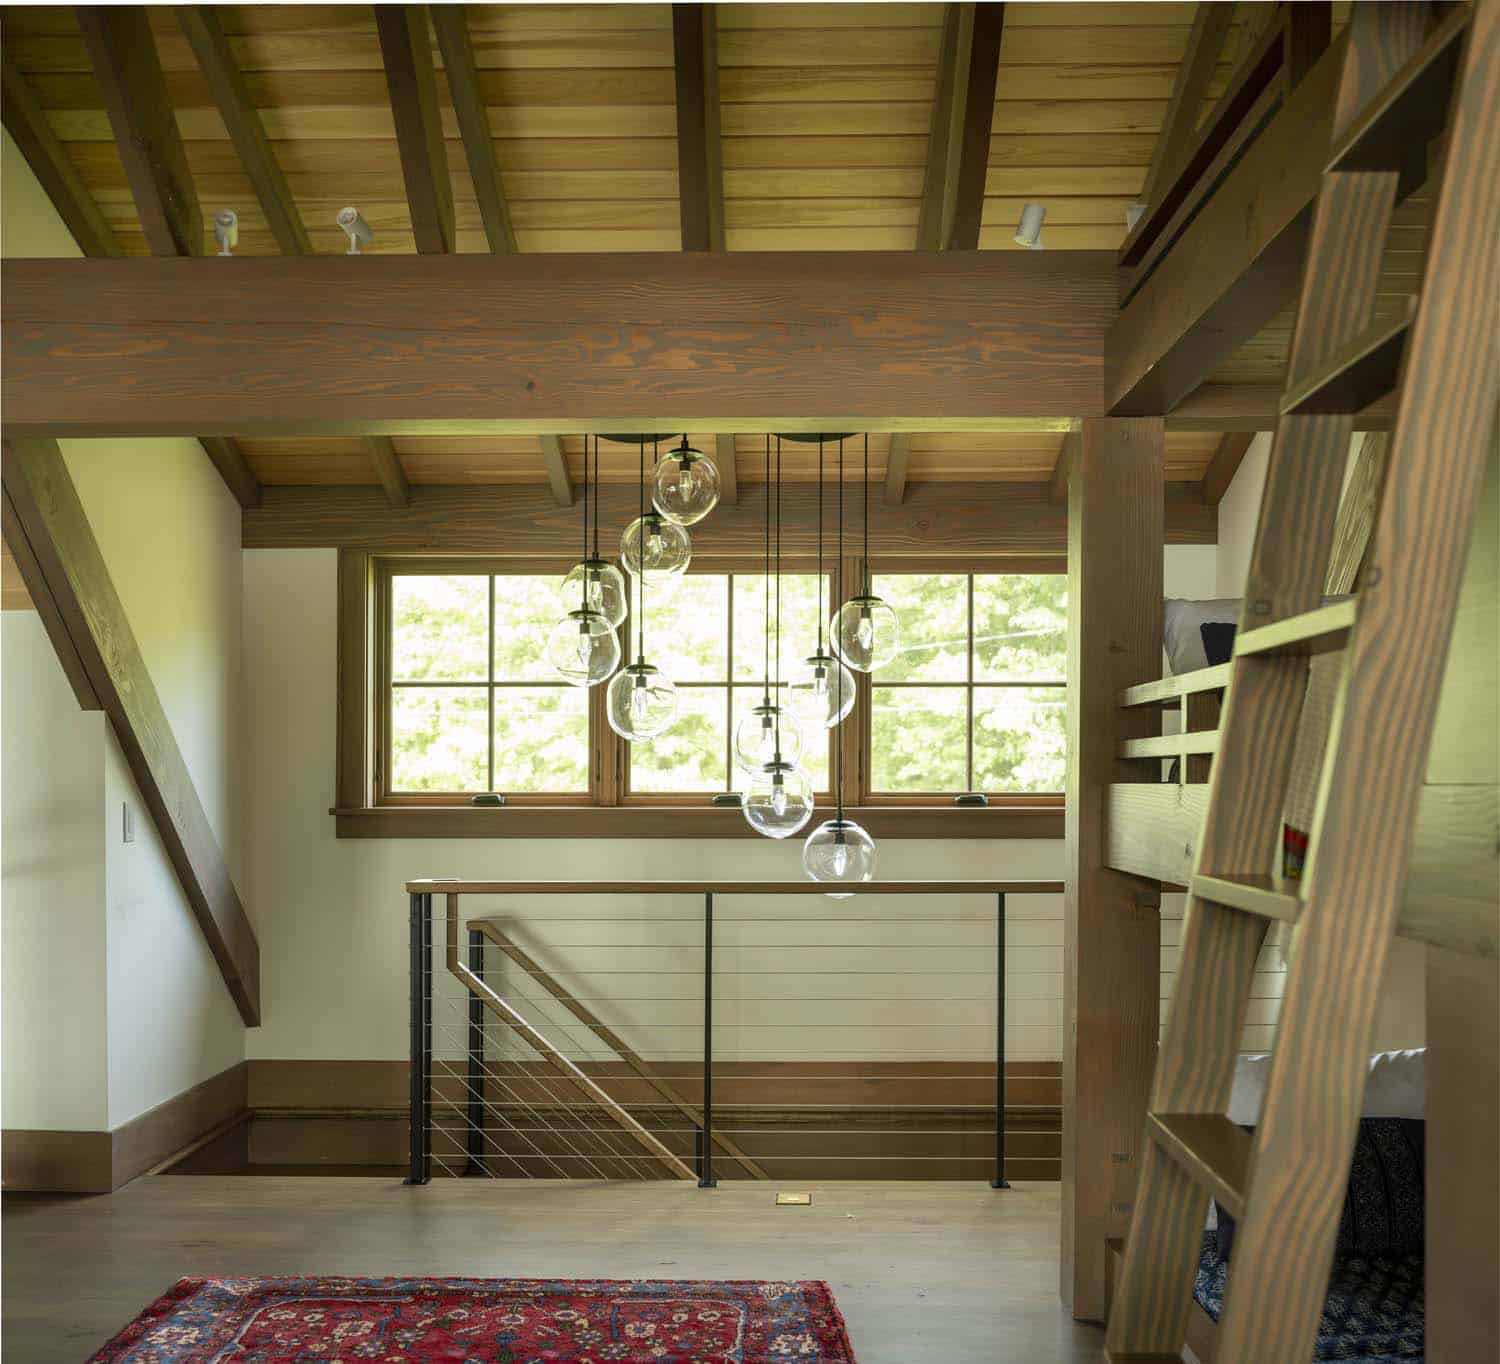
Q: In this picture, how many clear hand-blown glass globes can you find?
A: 10